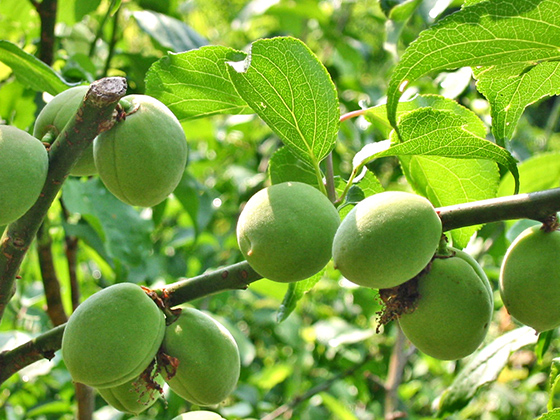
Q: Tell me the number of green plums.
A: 11